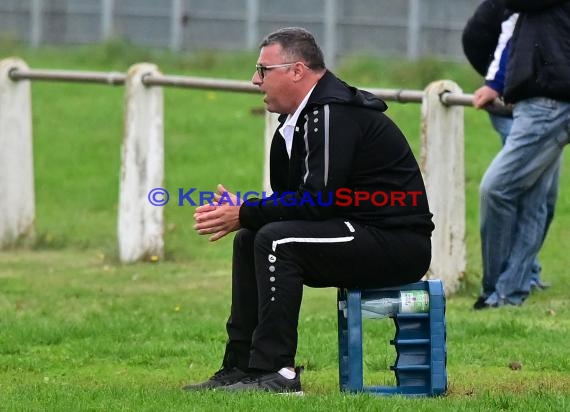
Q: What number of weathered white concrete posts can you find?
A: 4